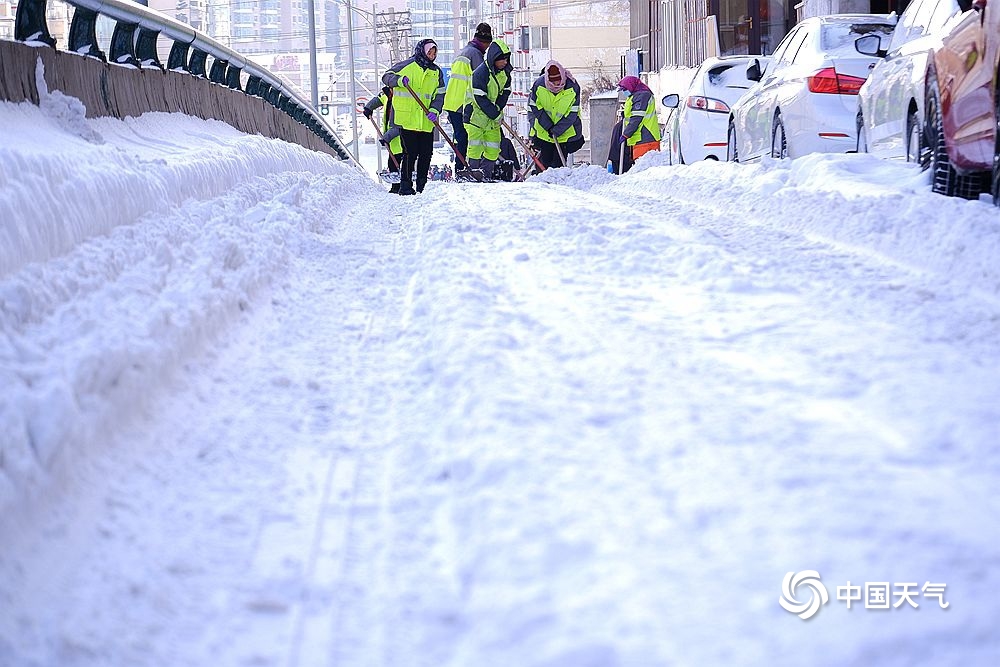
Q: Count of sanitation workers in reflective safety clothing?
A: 6